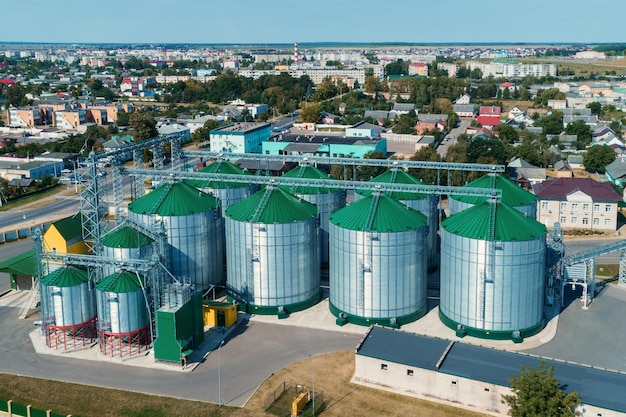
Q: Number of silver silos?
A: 11